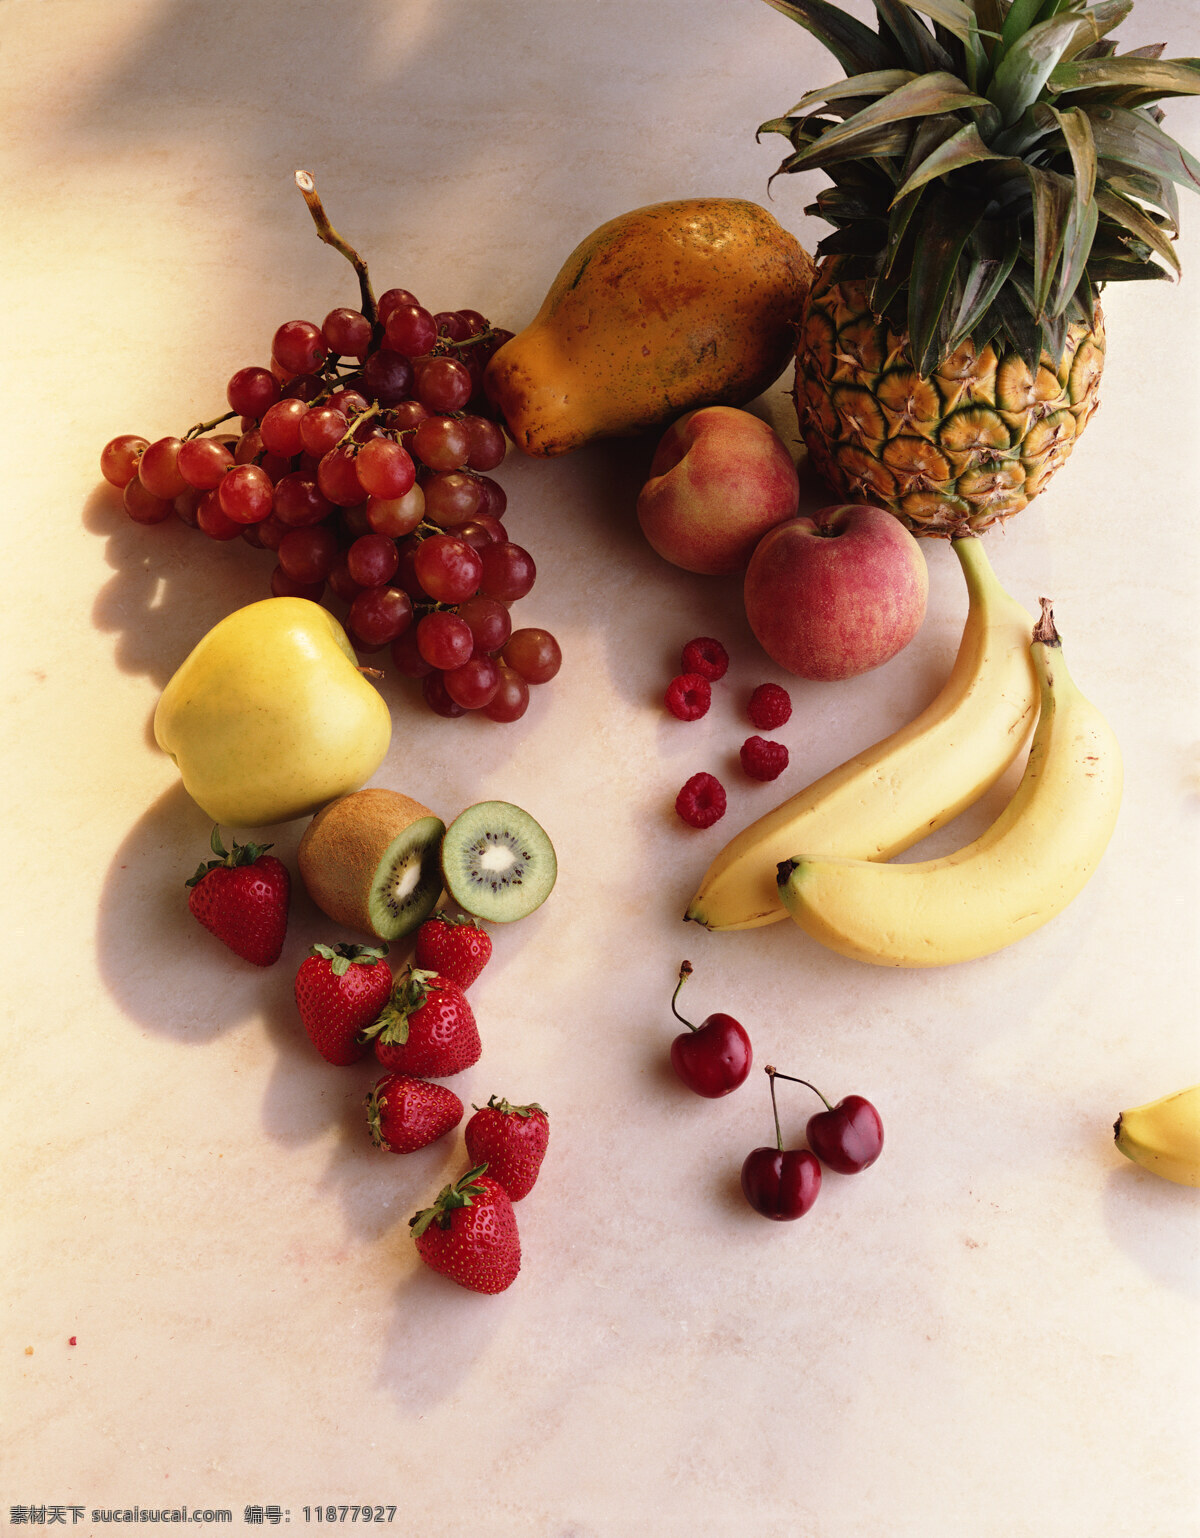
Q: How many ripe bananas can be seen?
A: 3